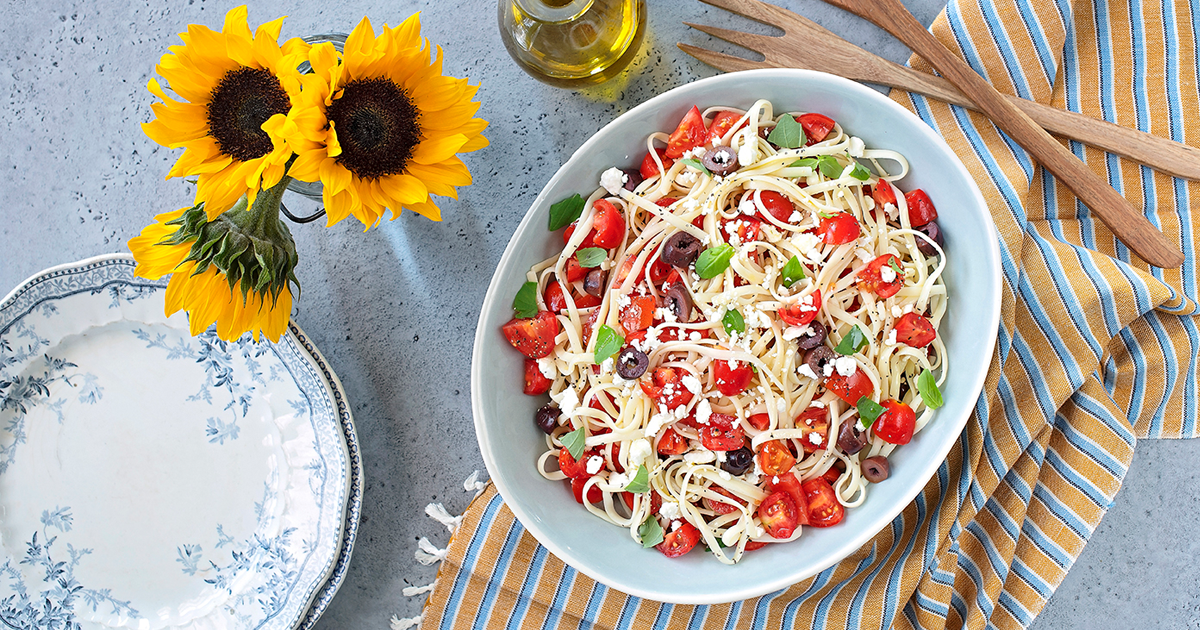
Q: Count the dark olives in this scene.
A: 13